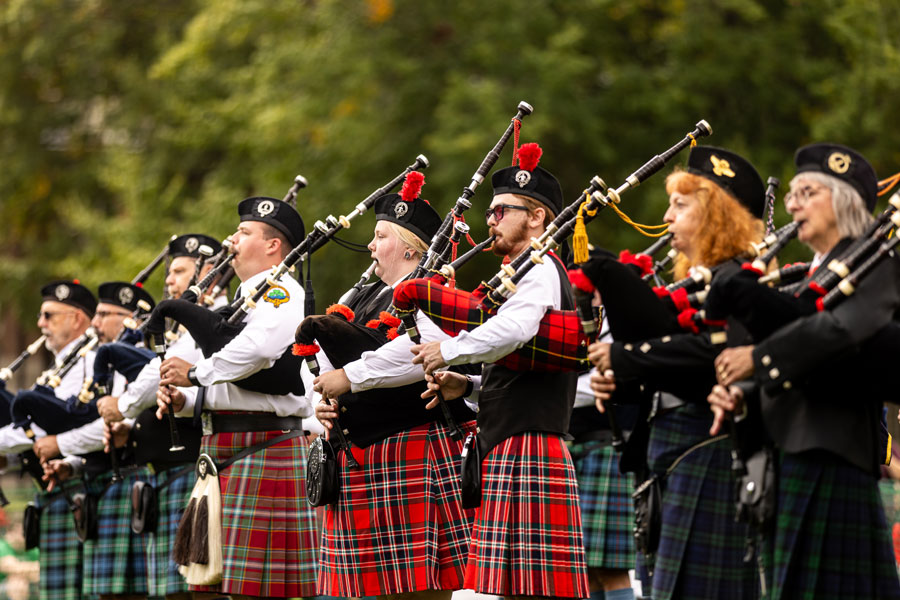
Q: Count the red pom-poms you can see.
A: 2